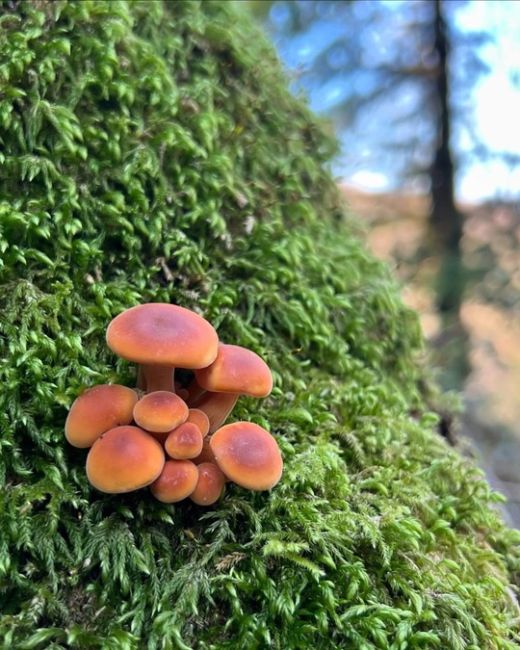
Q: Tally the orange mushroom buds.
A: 10